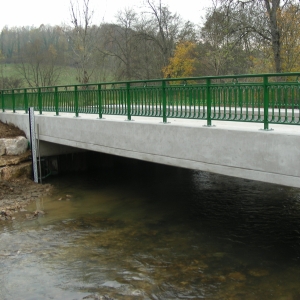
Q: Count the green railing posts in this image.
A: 11